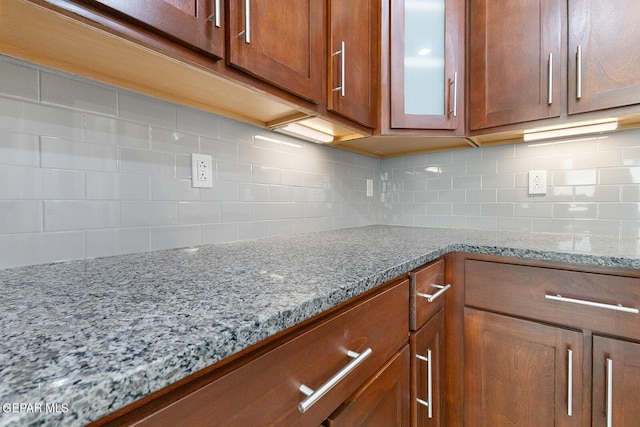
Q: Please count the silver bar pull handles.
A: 12